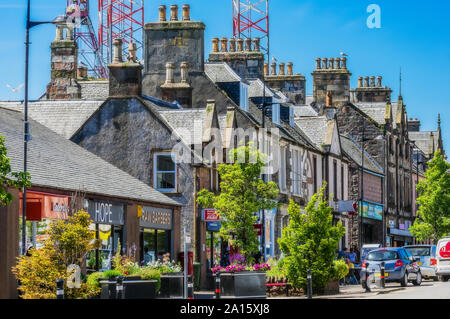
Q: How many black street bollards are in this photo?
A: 7